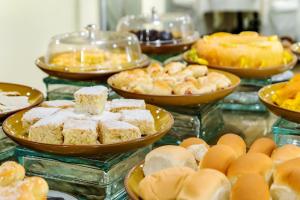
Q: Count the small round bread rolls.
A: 11